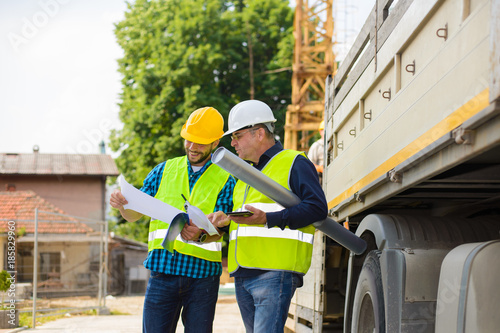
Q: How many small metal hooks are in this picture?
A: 6